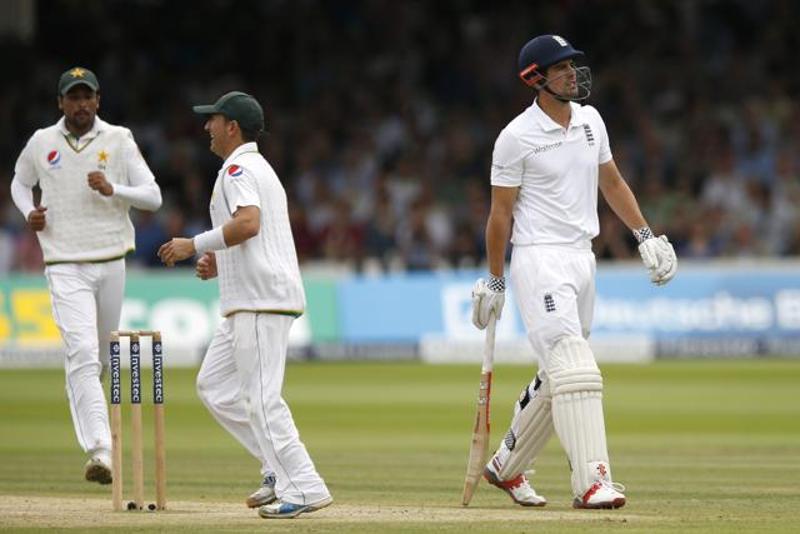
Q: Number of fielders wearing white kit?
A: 2